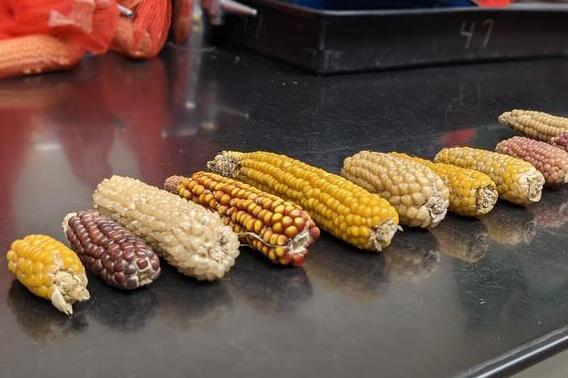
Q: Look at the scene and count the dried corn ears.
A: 11